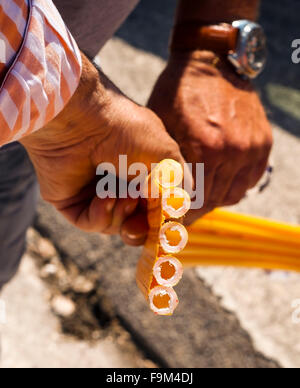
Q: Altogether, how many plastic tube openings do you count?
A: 5